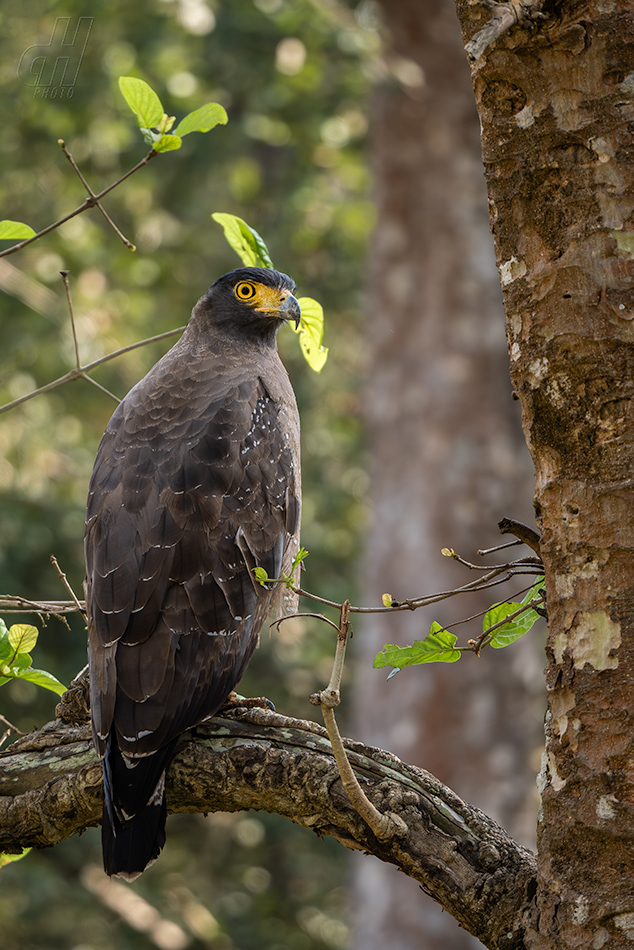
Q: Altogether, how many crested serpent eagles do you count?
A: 1